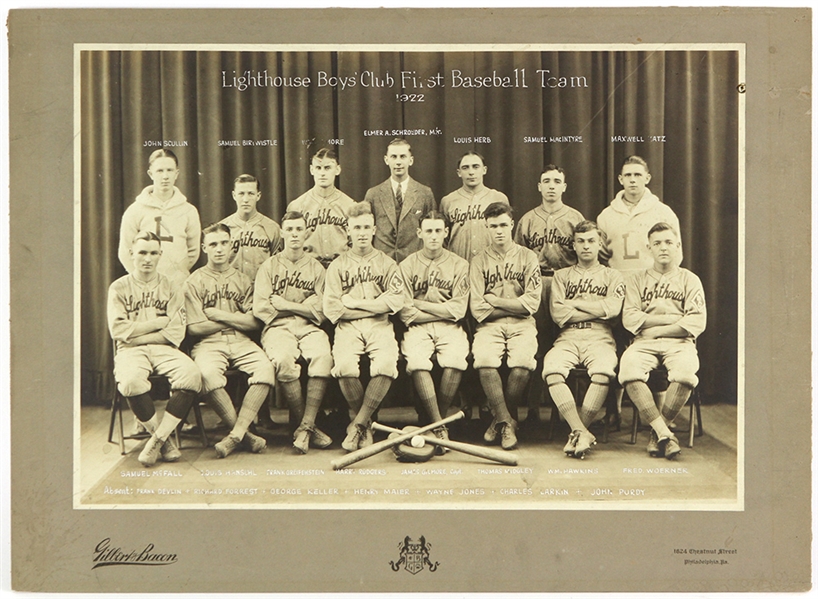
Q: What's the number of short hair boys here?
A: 15